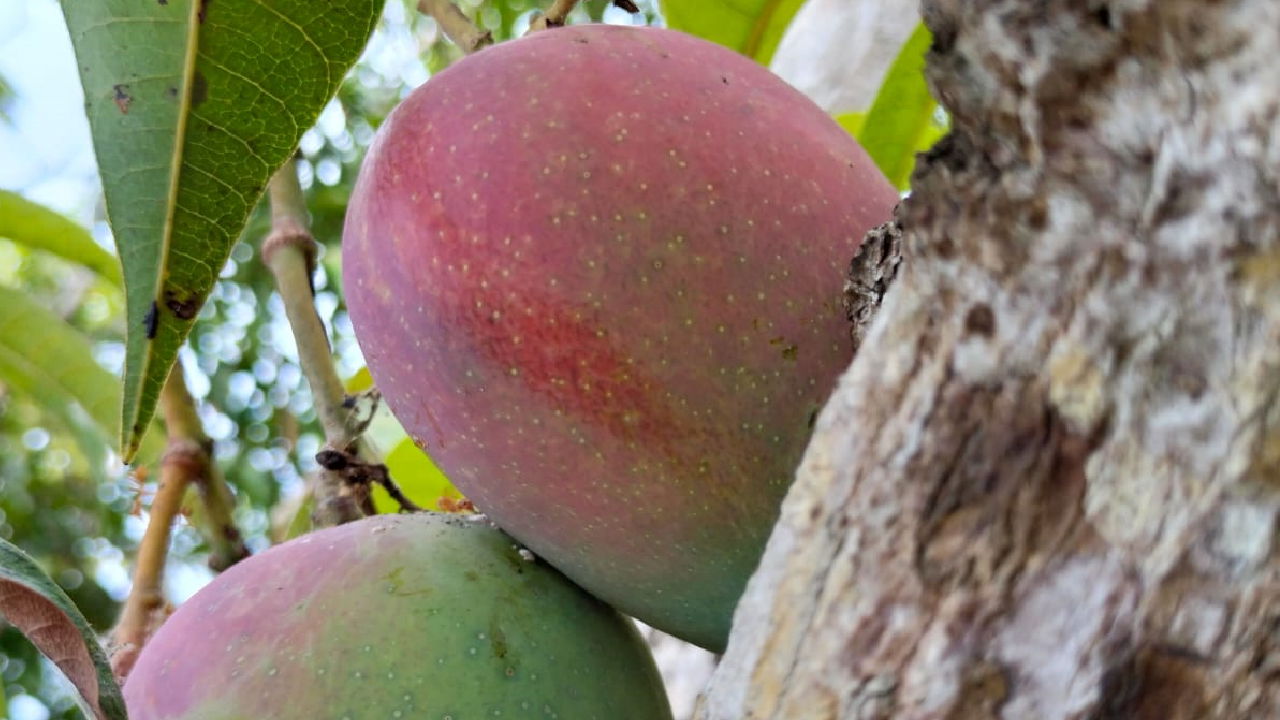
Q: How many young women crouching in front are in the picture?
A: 0